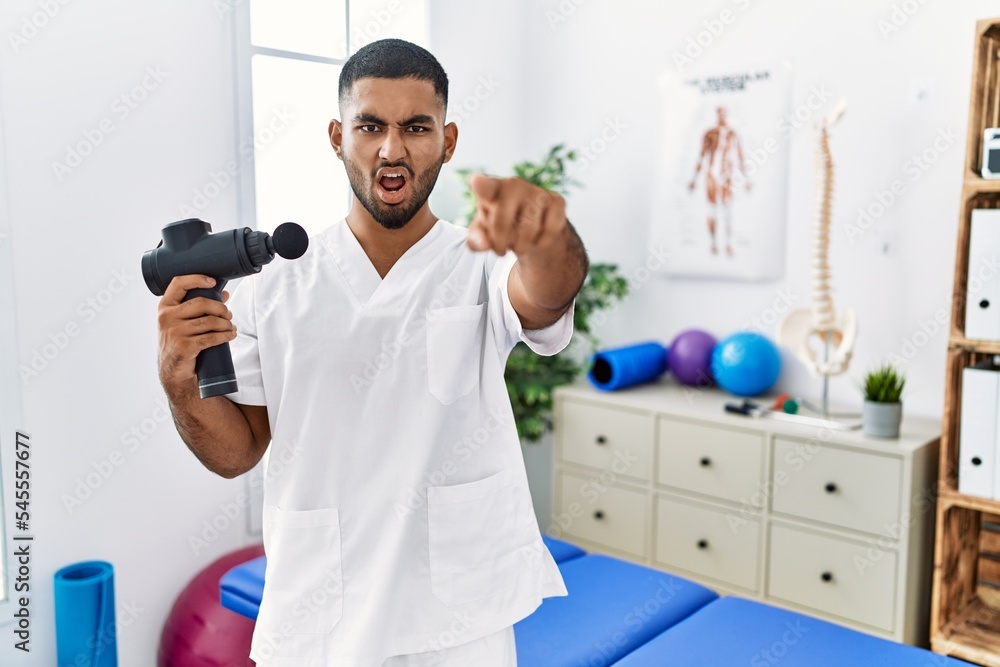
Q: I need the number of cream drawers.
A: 6